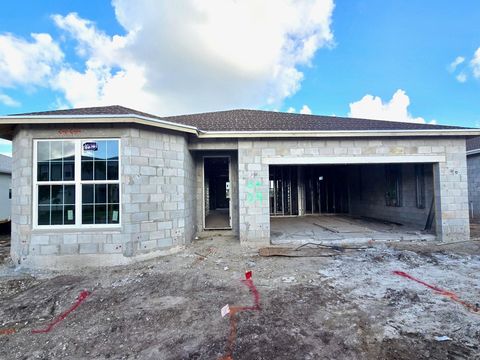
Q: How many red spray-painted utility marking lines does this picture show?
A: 3